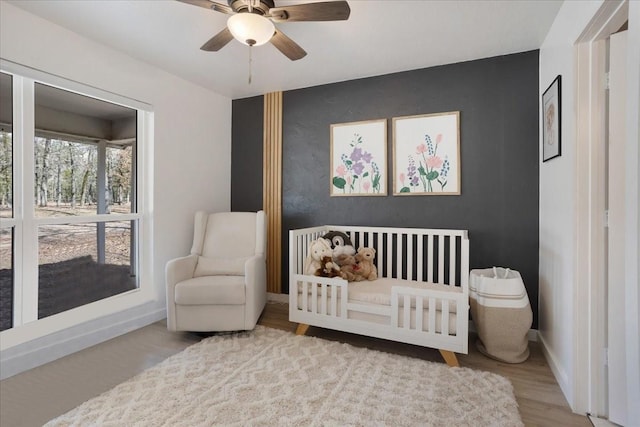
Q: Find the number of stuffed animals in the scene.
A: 5